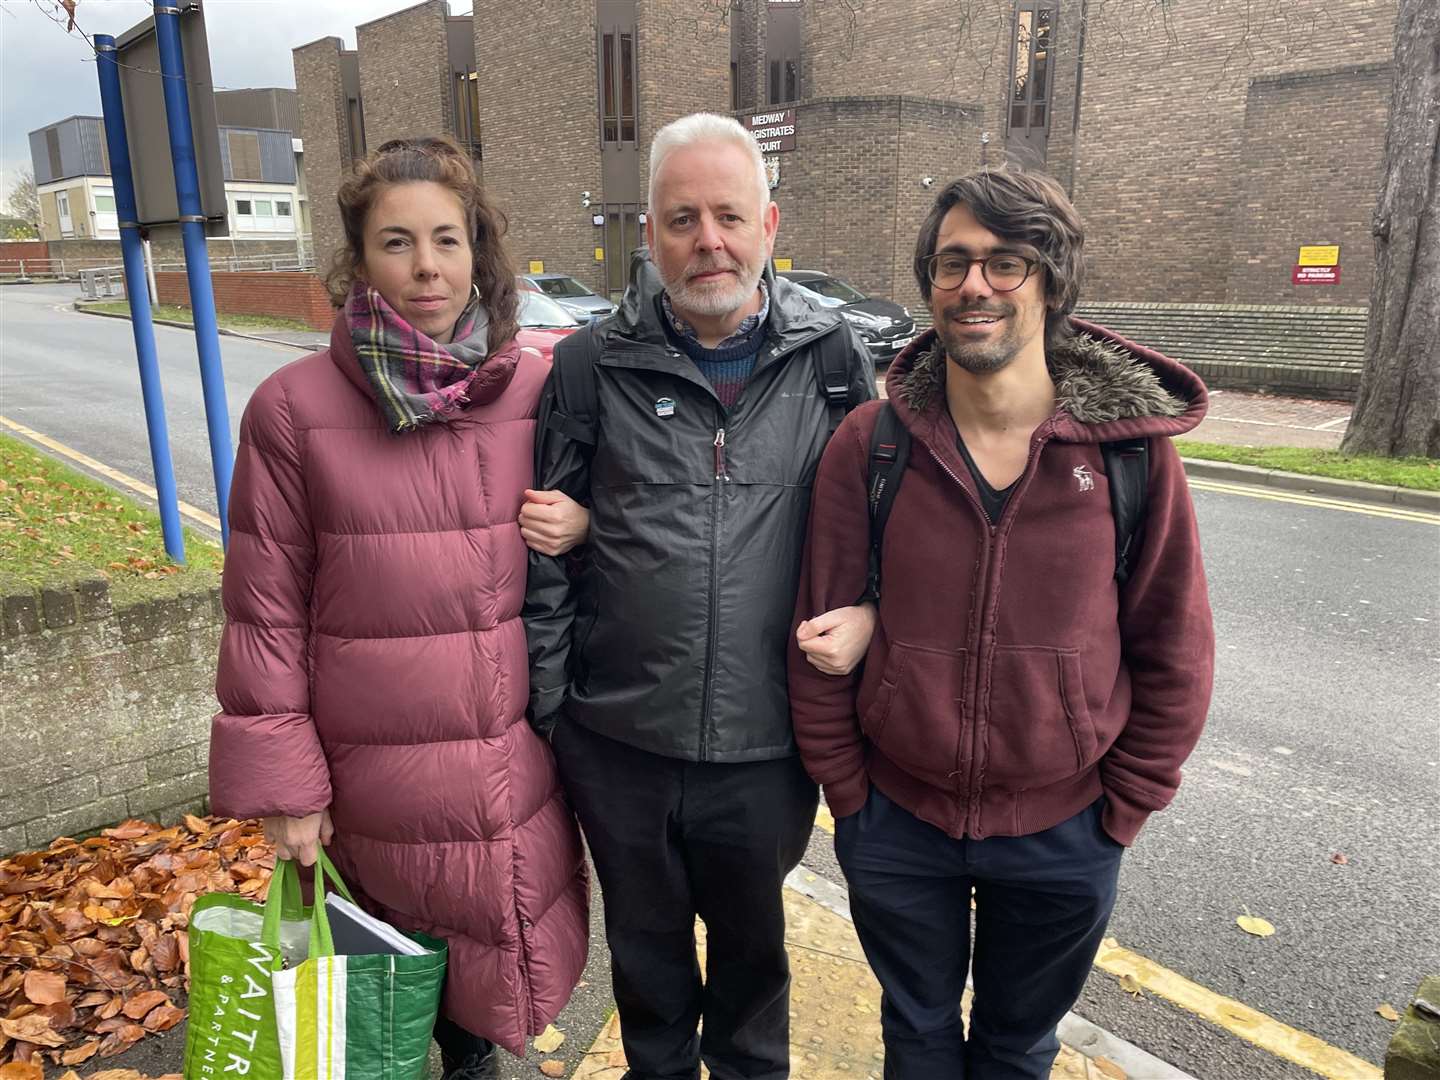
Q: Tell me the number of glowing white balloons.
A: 0